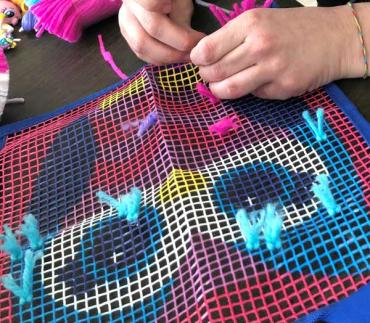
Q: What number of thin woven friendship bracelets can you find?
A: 1